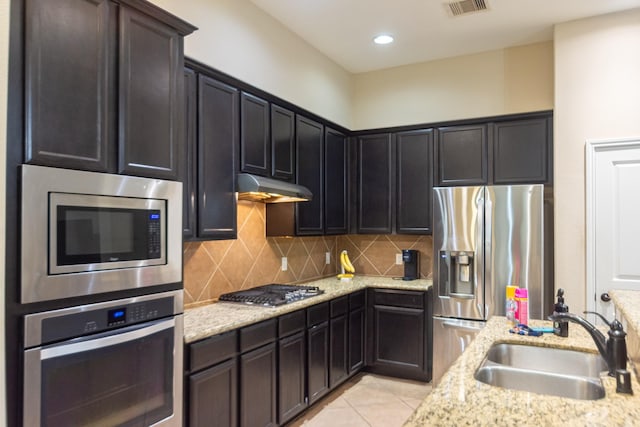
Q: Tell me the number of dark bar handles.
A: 0